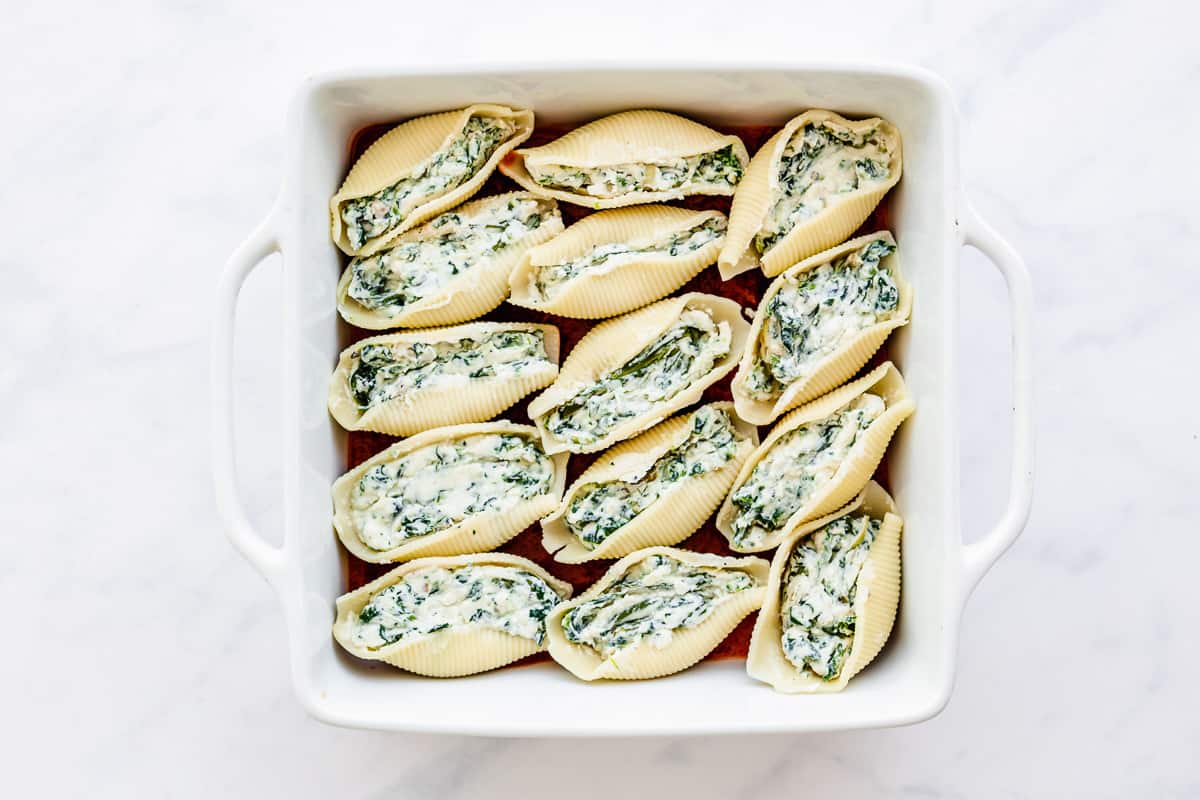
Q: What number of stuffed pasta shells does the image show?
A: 14